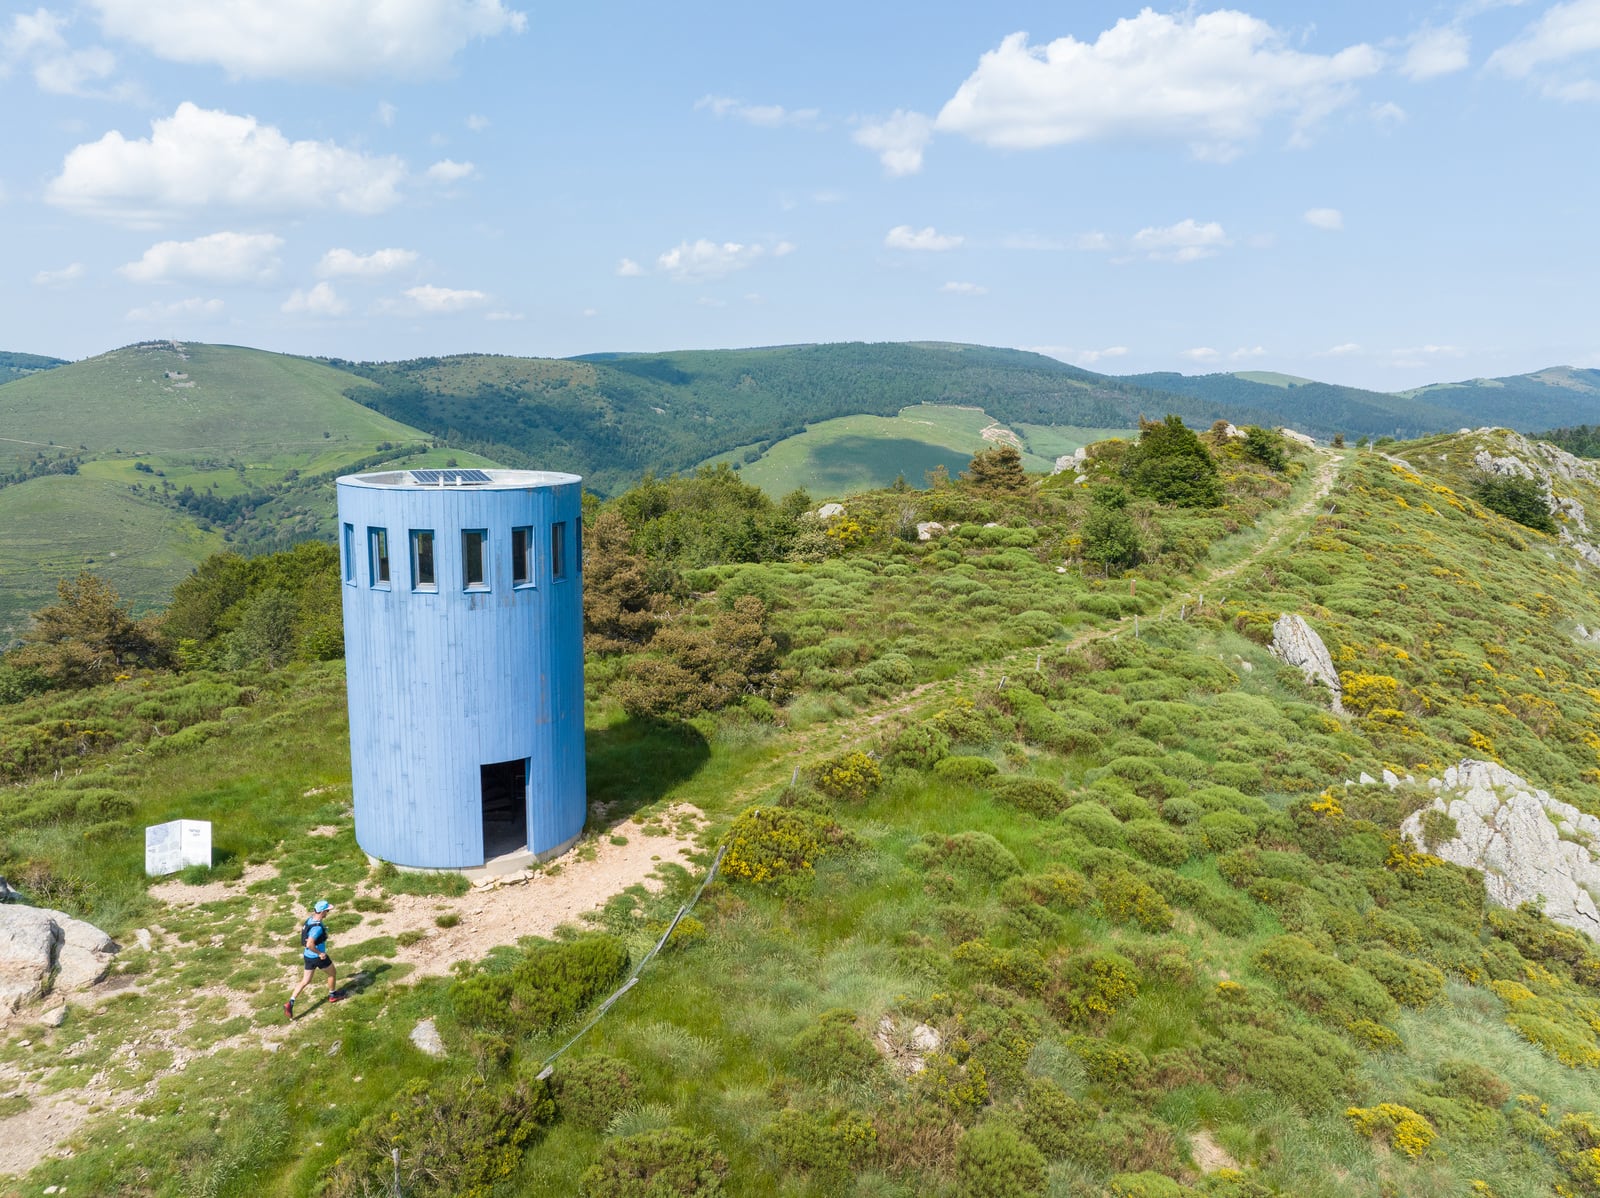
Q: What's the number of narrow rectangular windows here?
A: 7